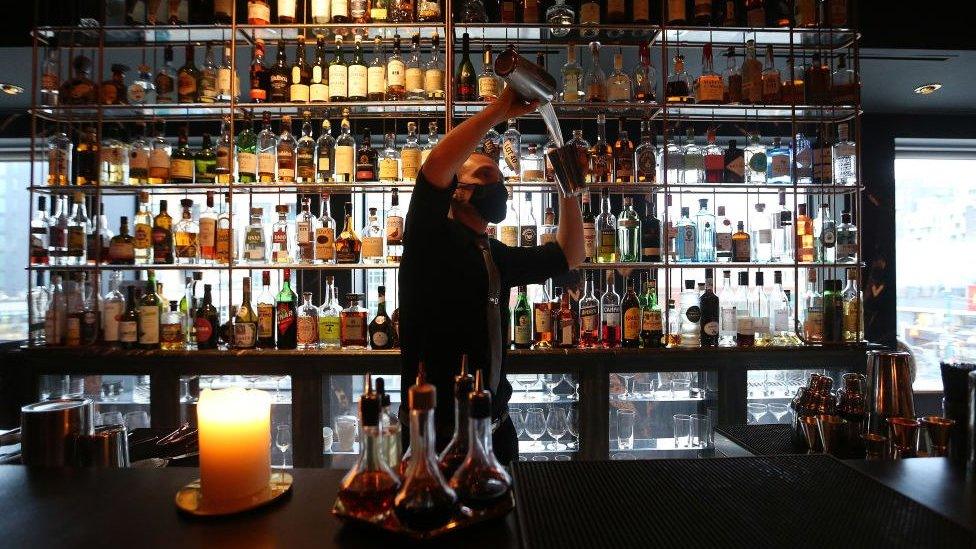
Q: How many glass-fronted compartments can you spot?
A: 6